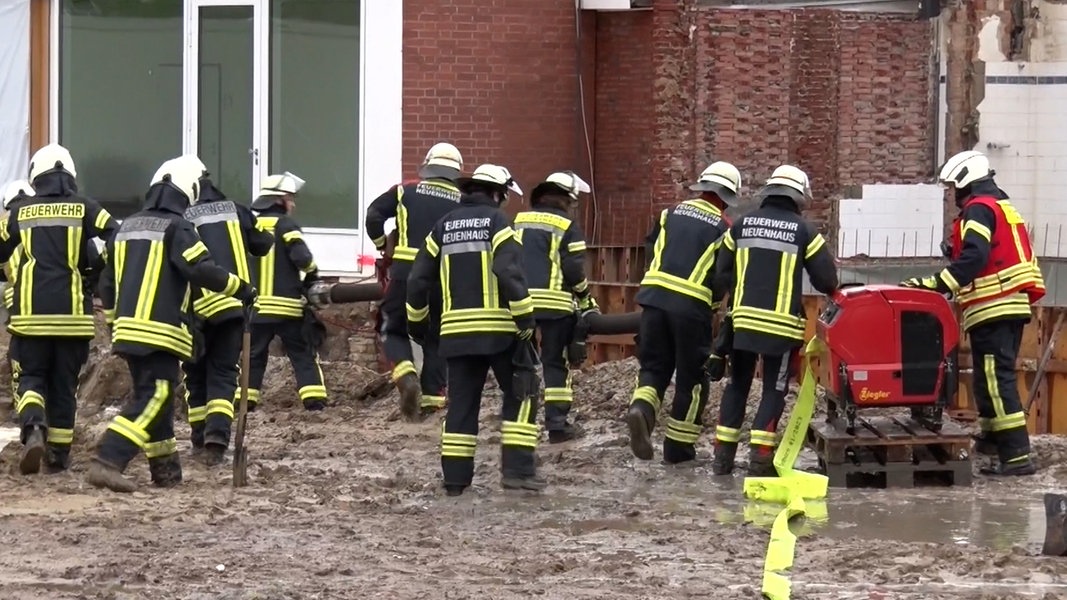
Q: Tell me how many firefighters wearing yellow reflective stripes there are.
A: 11